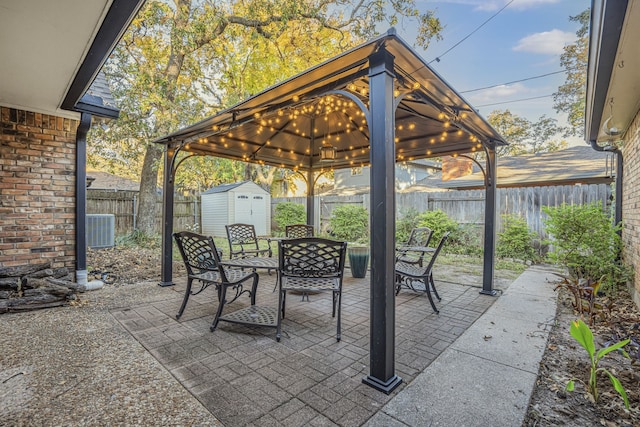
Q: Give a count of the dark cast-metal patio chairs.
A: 6